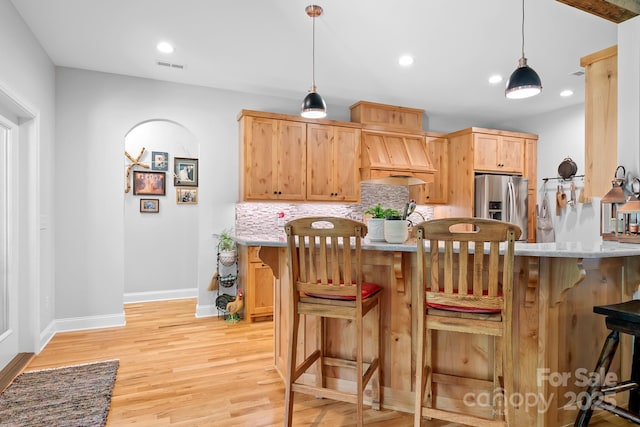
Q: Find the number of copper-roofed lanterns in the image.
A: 2